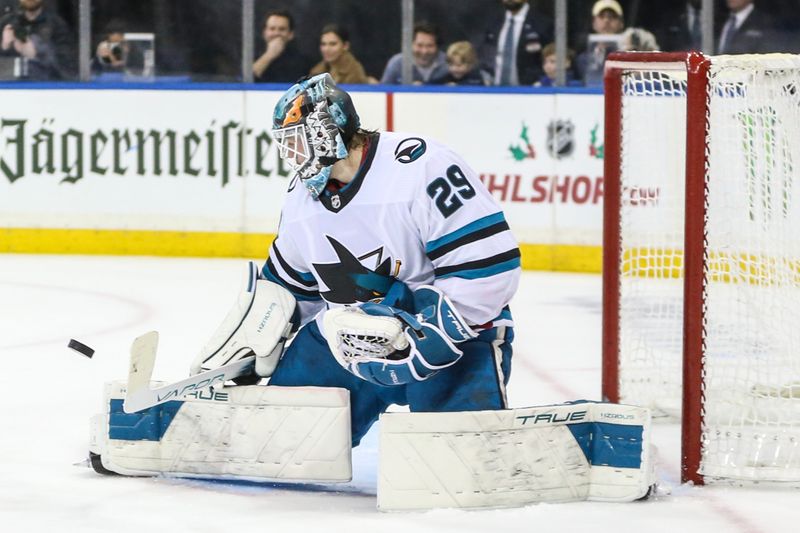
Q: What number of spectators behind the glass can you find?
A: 11